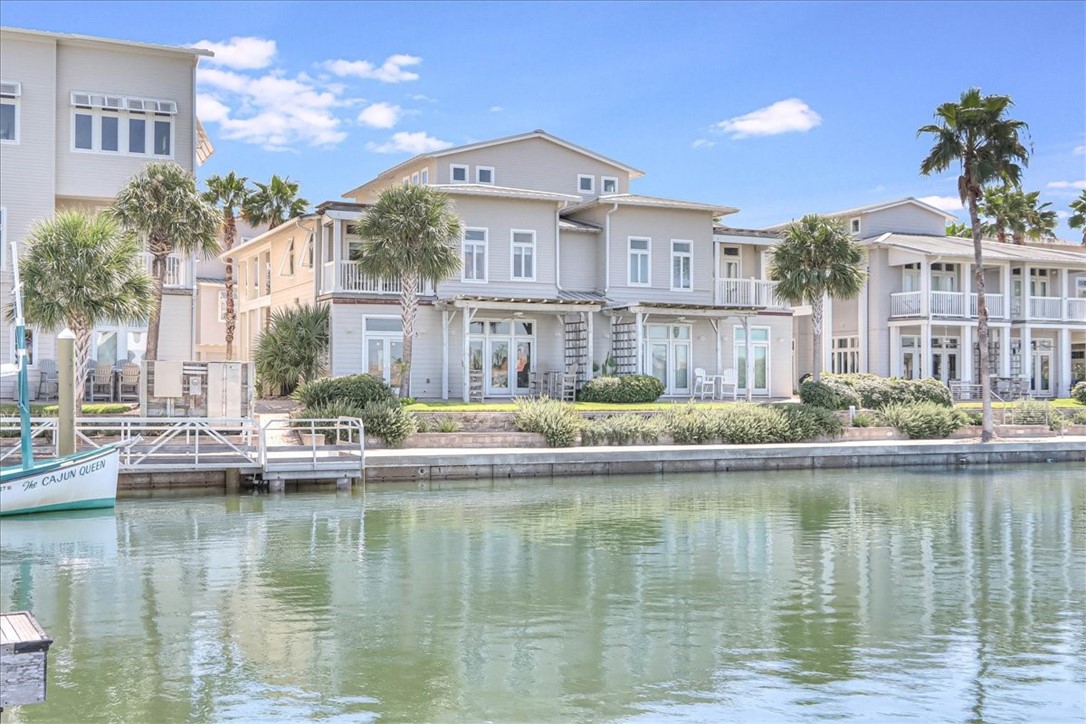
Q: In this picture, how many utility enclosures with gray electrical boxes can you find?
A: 1